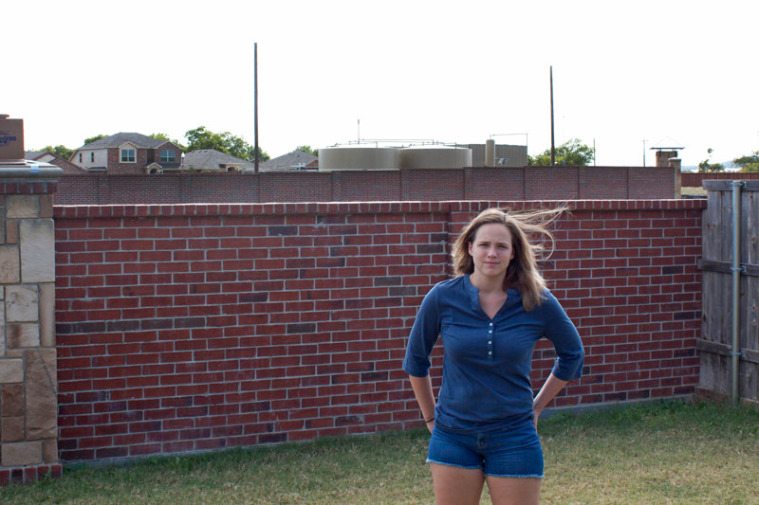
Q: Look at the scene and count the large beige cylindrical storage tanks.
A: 2